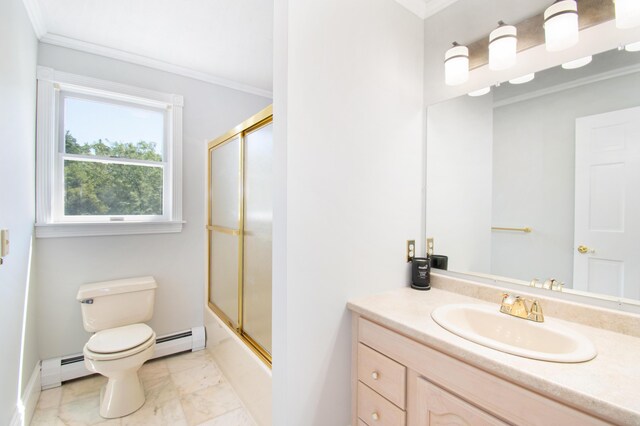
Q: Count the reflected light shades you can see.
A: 4